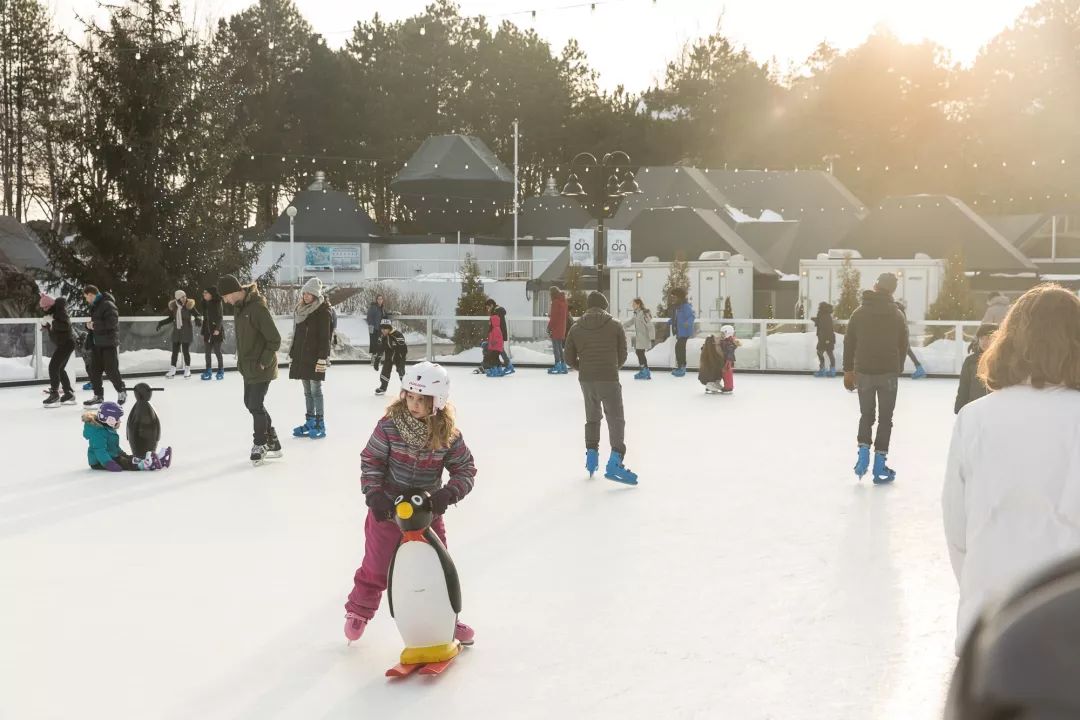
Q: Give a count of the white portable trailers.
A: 2